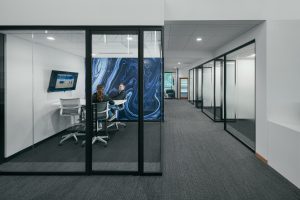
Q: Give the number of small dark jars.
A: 0